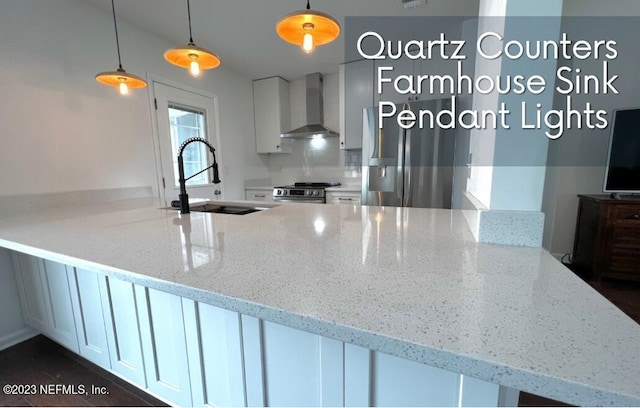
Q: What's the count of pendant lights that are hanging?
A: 3